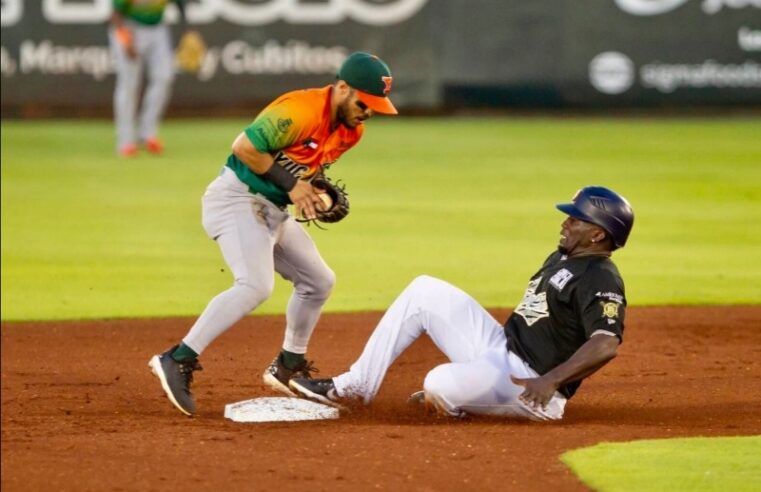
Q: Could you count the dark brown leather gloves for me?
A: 1